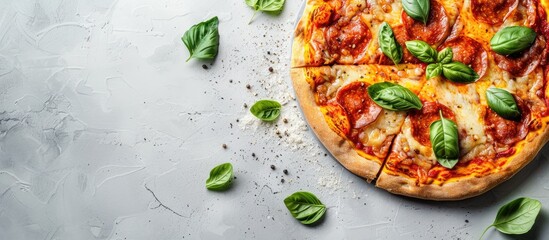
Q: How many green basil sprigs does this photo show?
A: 13